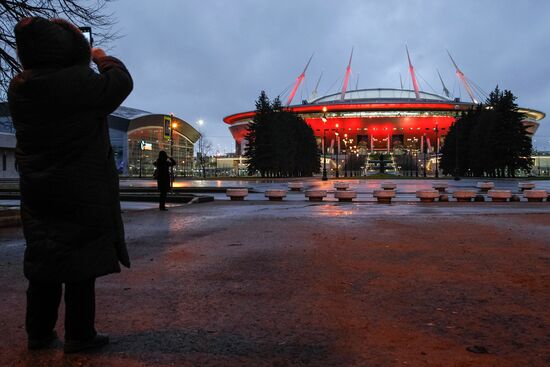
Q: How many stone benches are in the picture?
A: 15